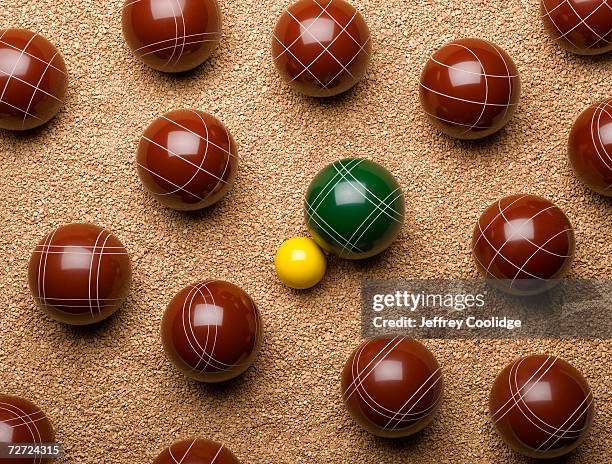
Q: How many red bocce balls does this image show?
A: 14